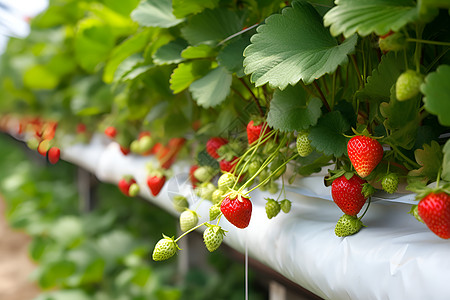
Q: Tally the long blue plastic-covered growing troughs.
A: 0